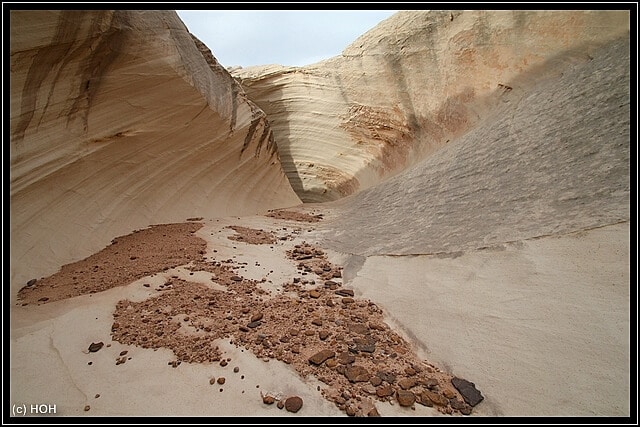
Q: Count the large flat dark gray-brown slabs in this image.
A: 1